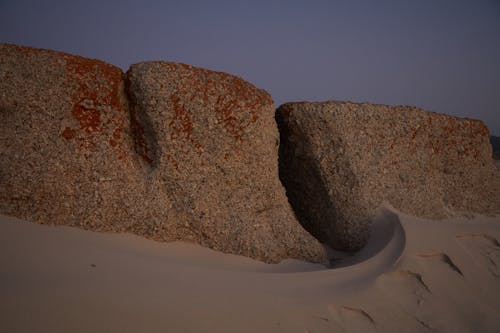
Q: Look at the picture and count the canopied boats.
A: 0